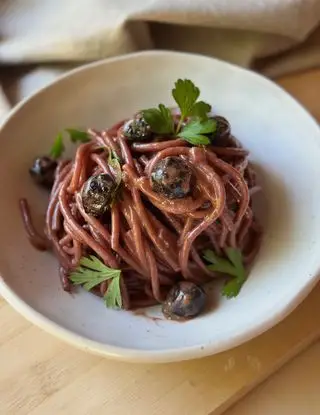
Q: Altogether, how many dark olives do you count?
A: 6